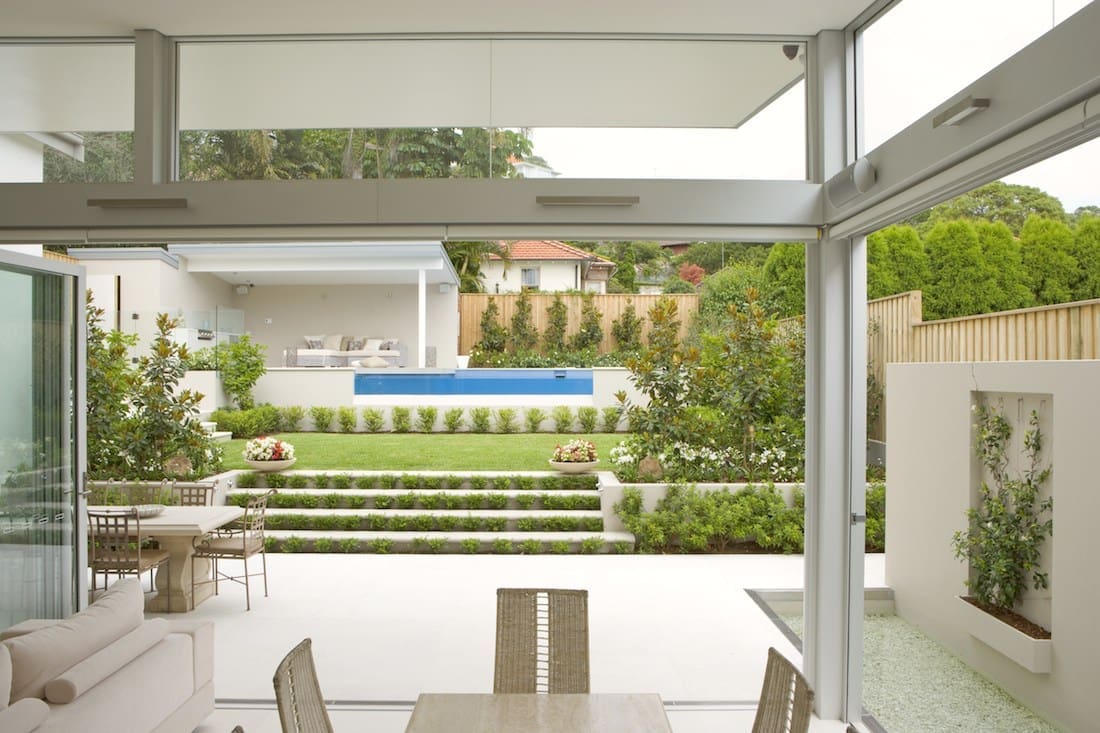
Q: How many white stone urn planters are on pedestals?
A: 2